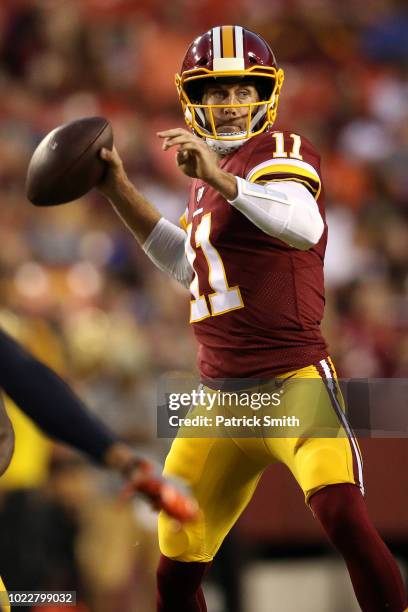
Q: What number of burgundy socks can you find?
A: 2